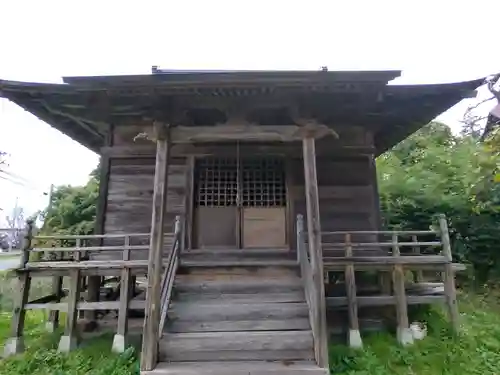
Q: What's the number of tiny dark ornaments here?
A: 2